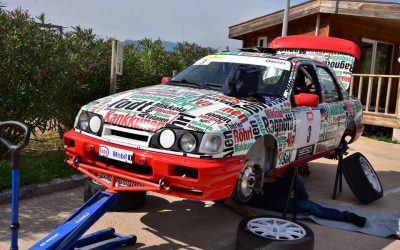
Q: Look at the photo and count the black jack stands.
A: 2